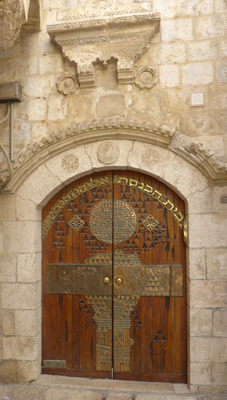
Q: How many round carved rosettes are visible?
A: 5